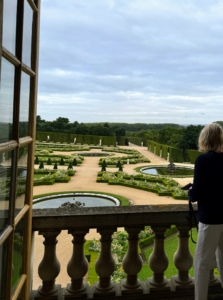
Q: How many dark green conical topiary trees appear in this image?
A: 11